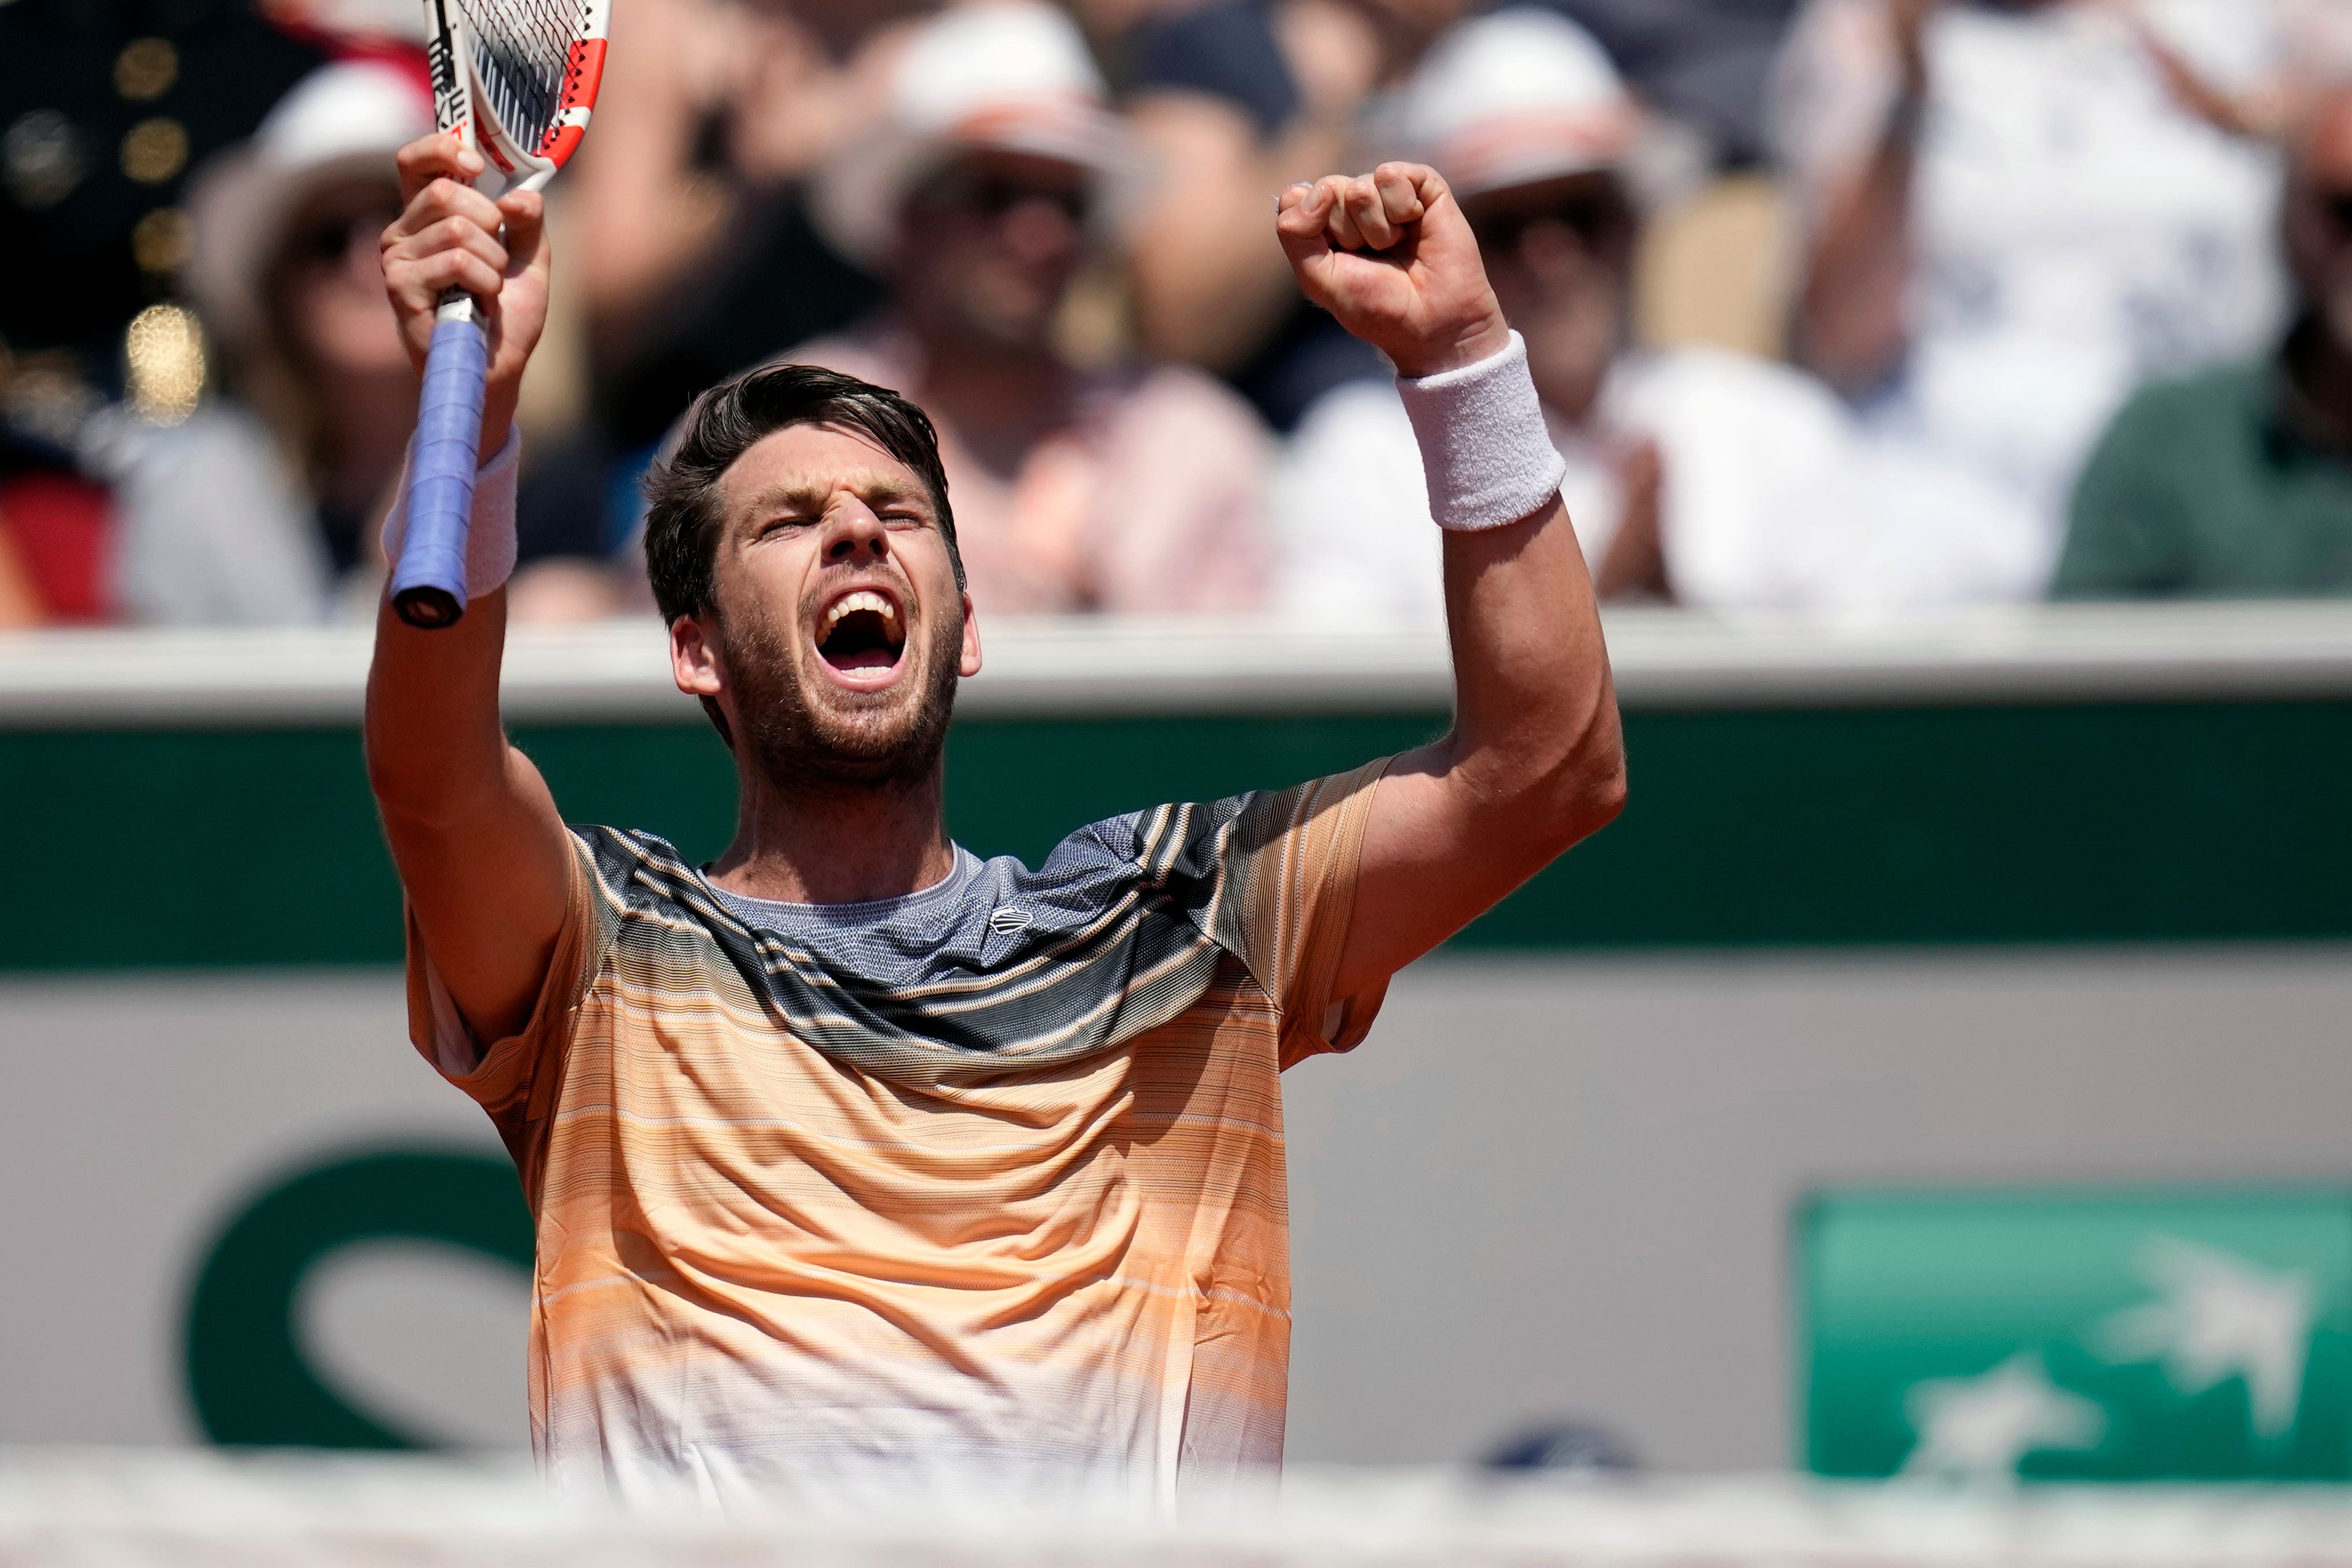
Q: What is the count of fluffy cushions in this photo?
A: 0